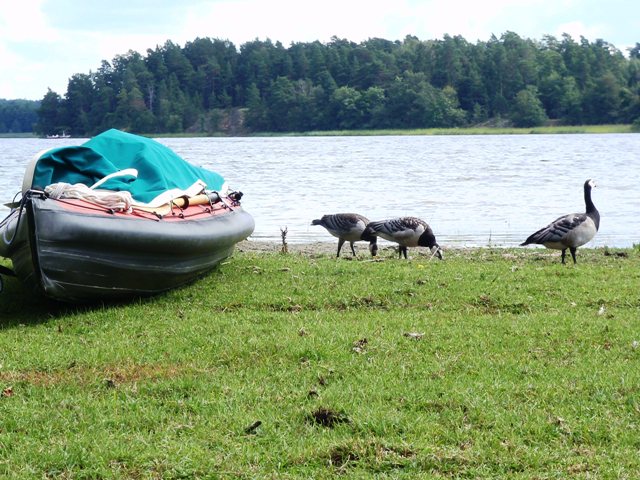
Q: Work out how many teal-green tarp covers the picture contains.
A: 1